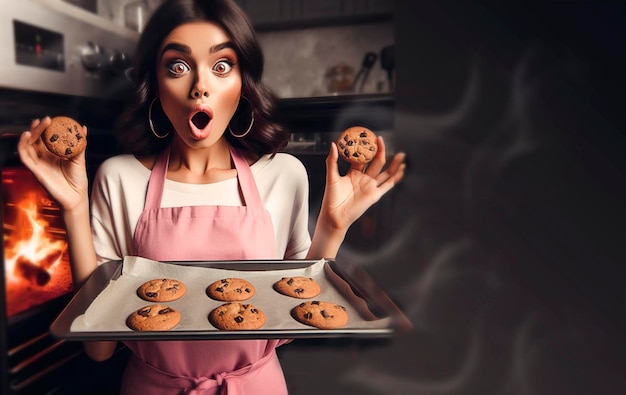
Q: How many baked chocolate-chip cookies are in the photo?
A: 8